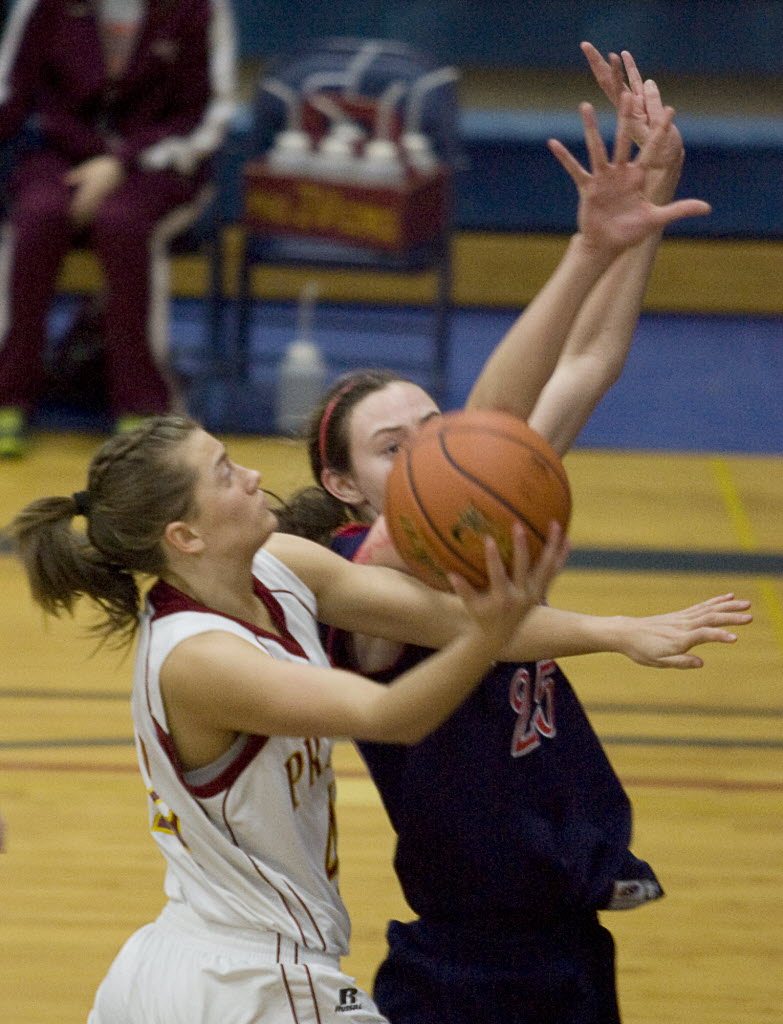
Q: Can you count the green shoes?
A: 2